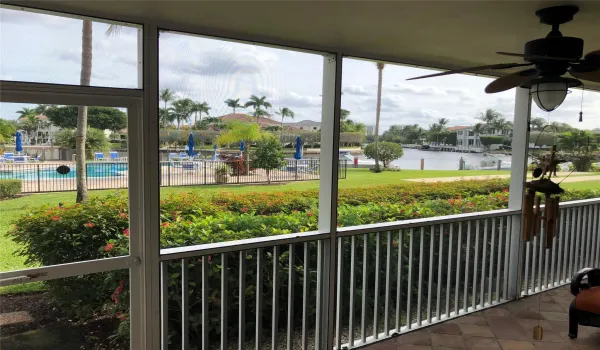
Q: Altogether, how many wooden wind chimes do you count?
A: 1